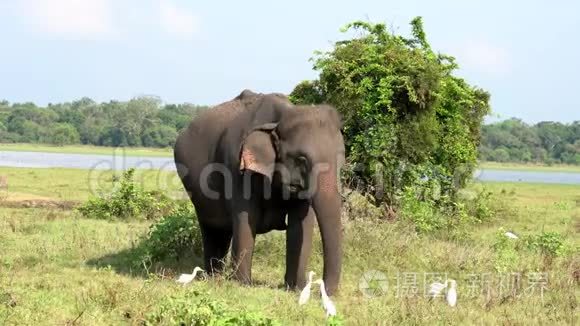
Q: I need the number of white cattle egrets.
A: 6